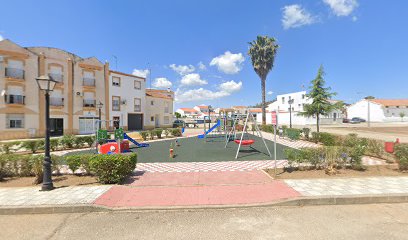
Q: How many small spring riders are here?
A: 2